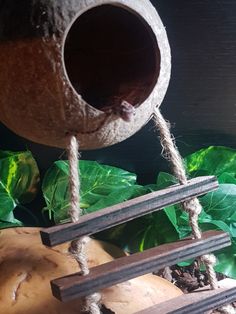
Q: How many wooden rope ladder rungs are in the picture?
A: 3